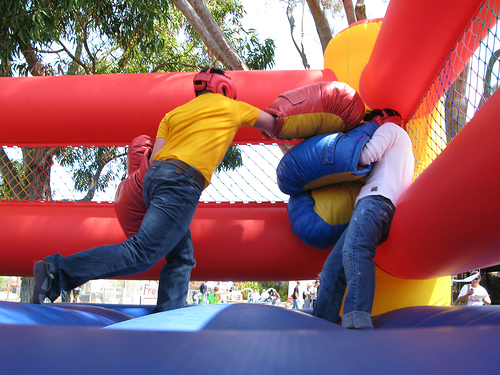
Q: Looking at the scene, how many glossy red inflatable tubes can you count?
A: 4